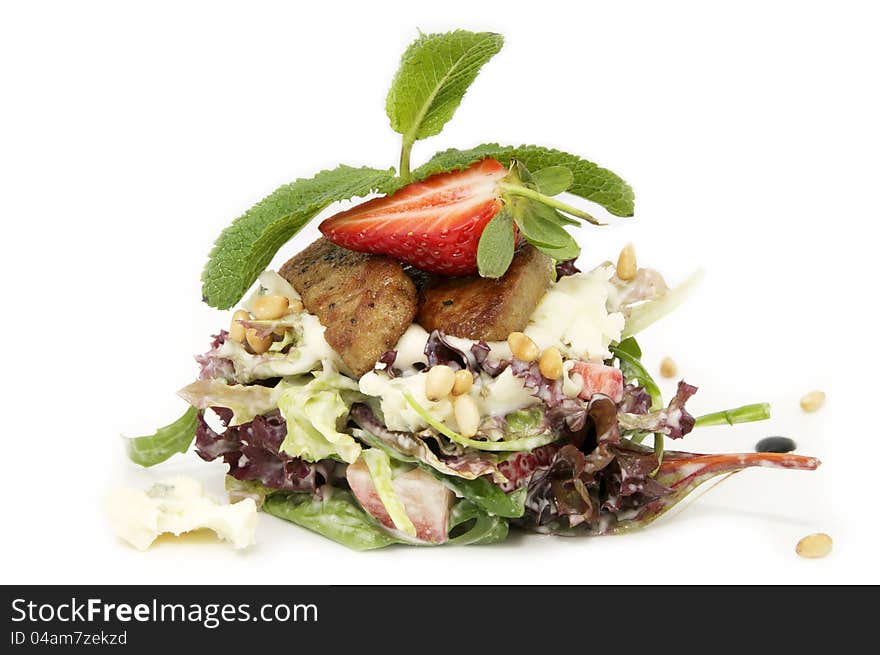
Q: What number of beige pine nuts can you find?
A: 13